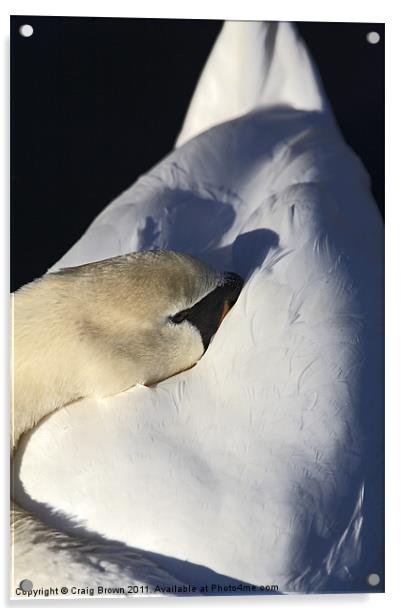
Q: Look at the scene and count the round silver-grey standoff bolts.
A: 4